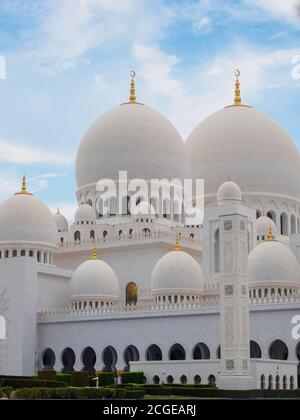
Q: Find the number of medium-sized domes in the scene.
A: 4